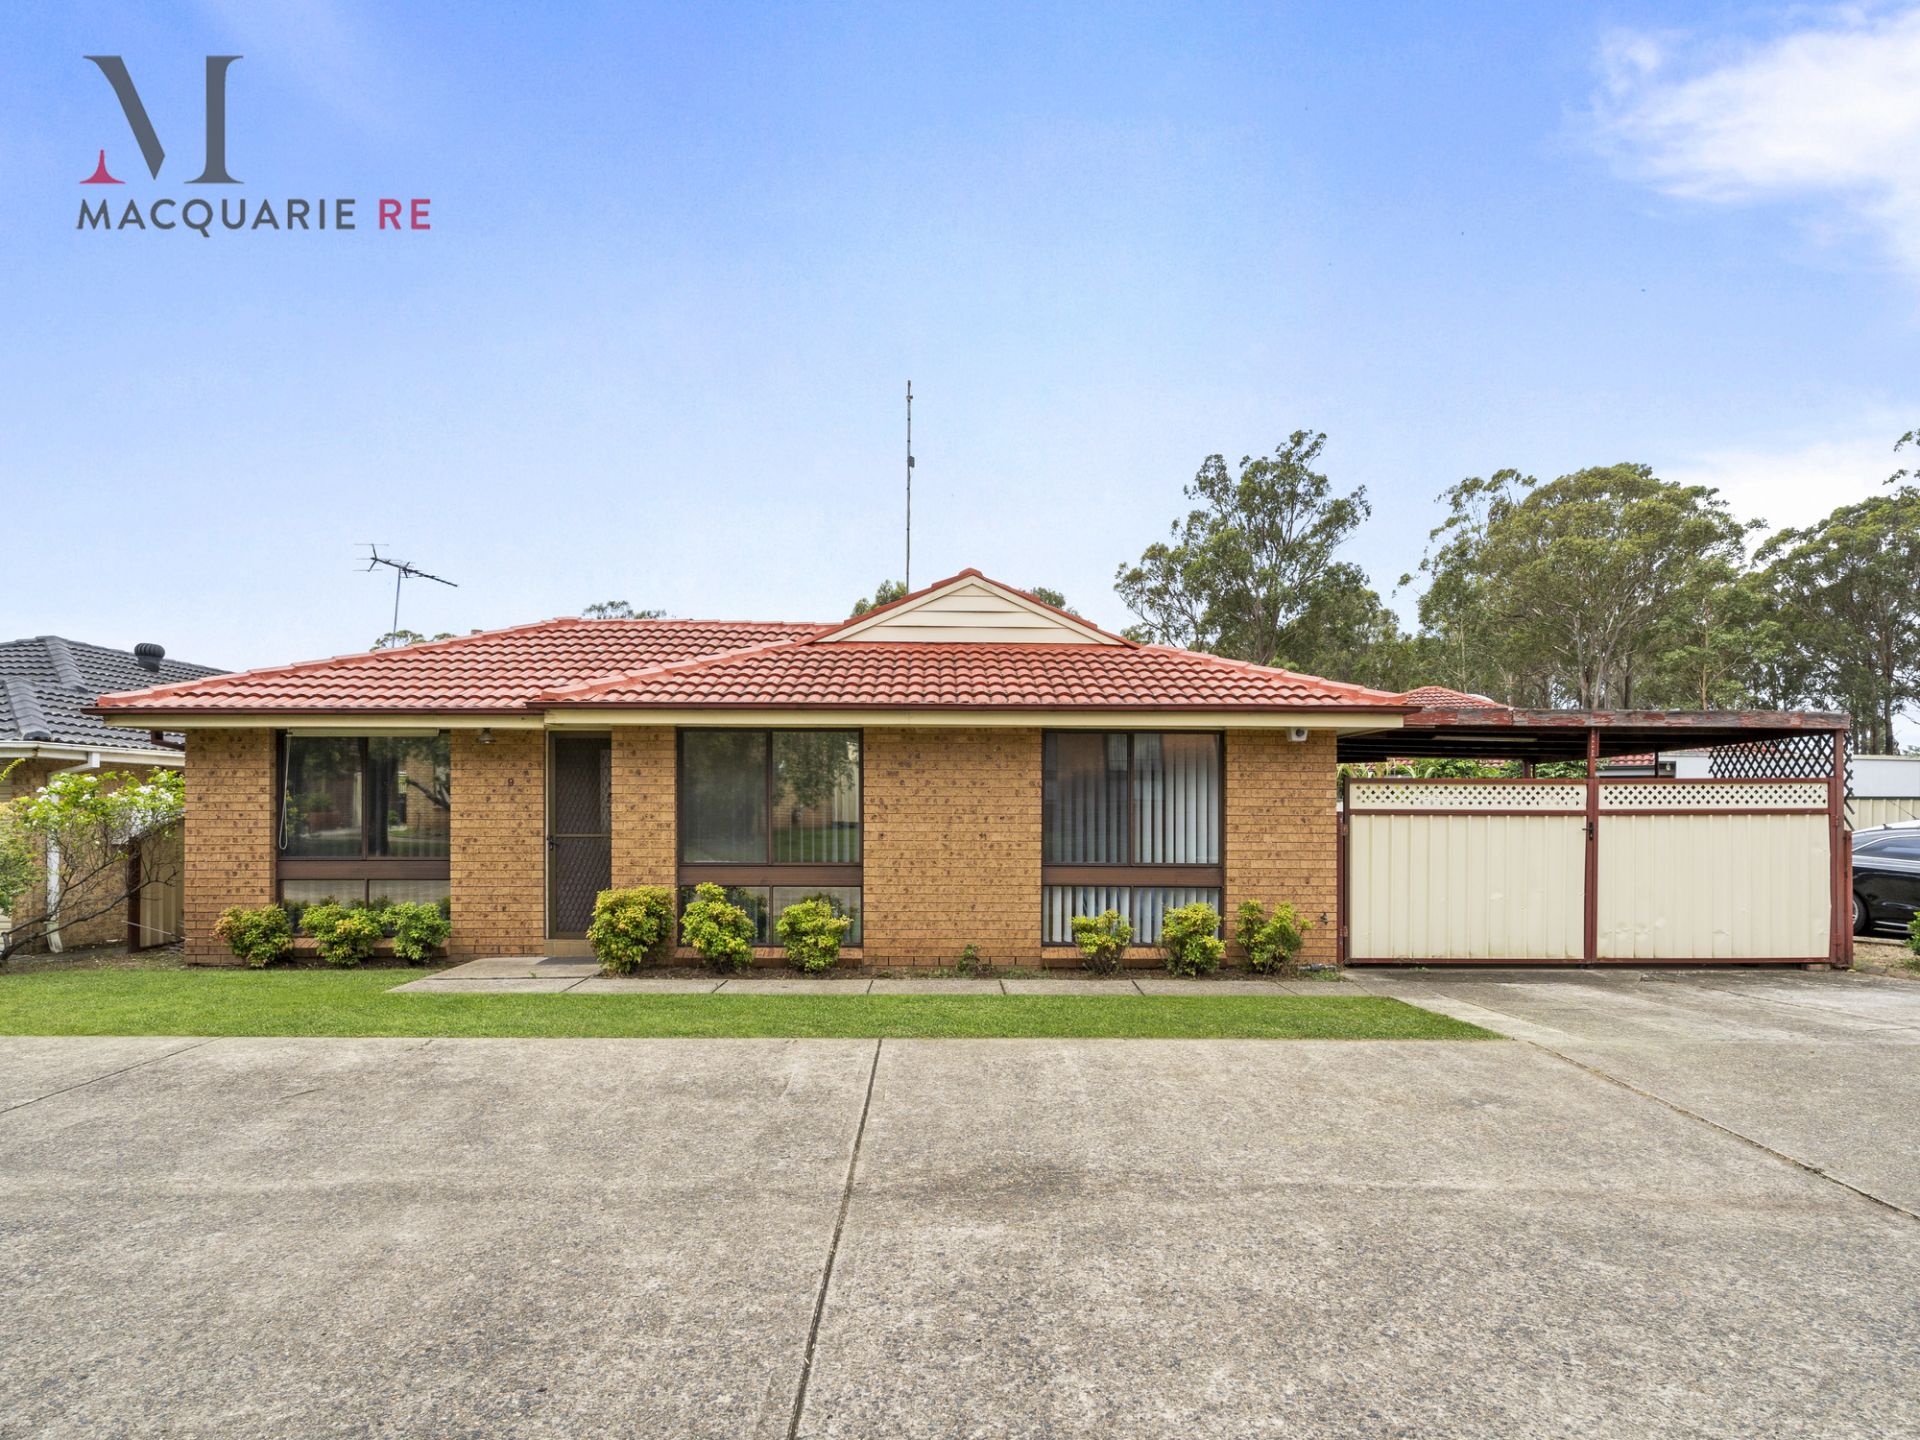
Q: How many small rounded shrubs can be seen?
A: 9